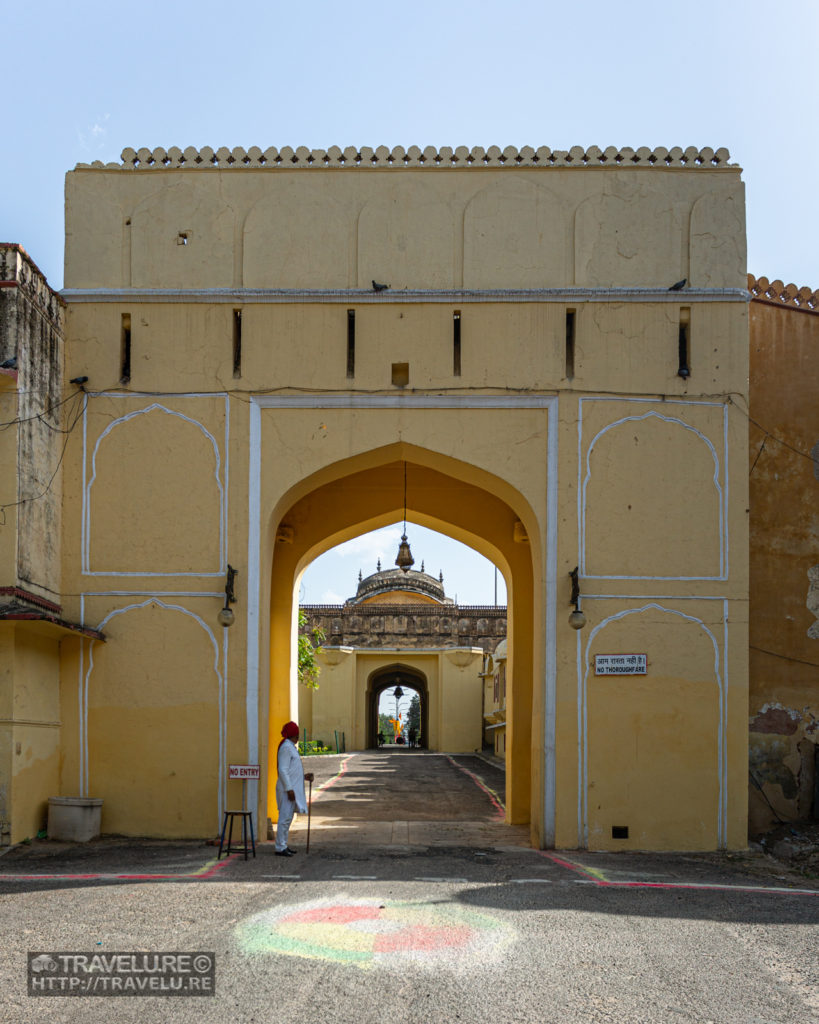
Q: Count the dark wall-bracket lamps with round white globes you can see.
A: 2